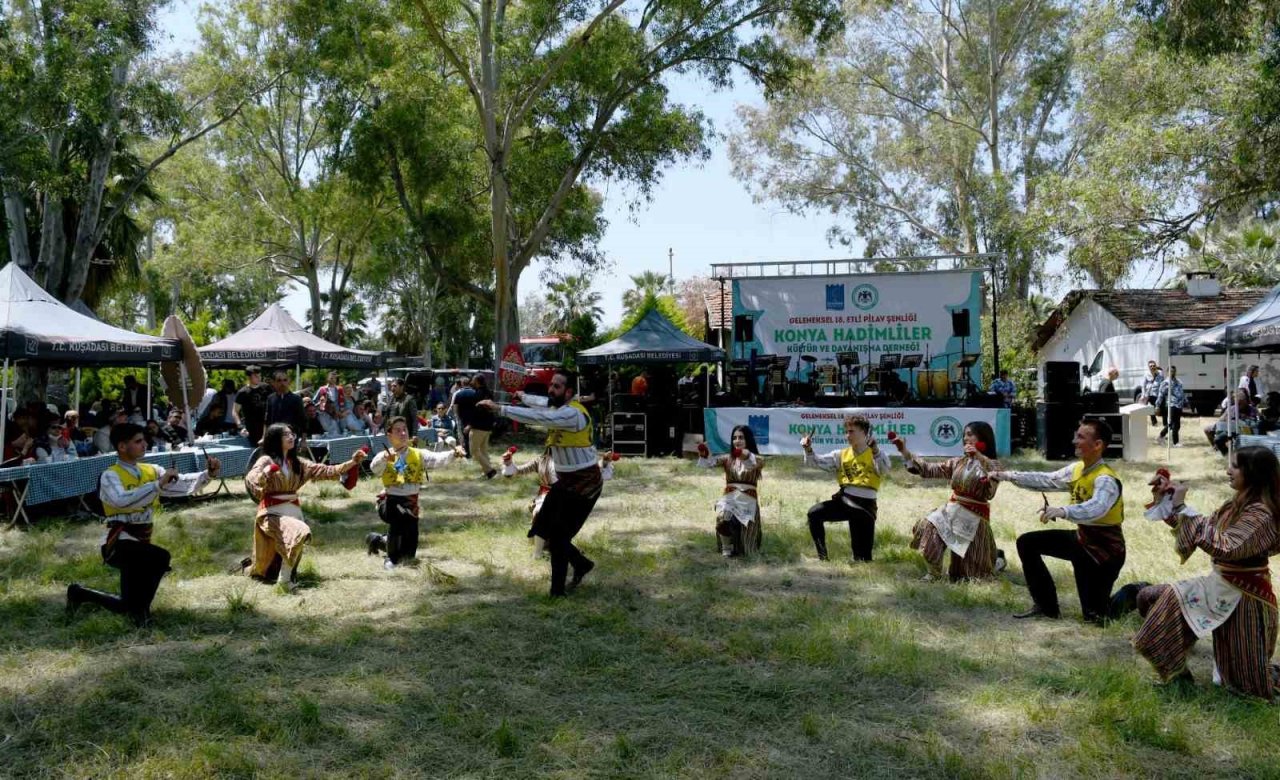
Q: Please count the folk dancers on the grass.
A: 10